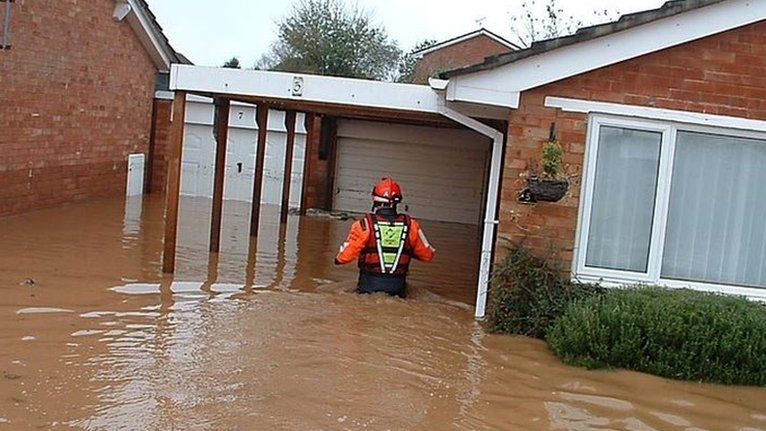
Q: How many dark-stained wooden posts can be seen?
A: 5